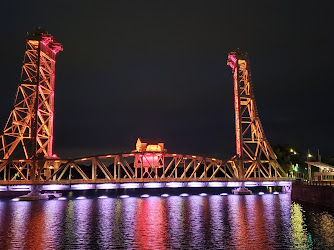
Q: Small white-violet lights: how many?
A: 12